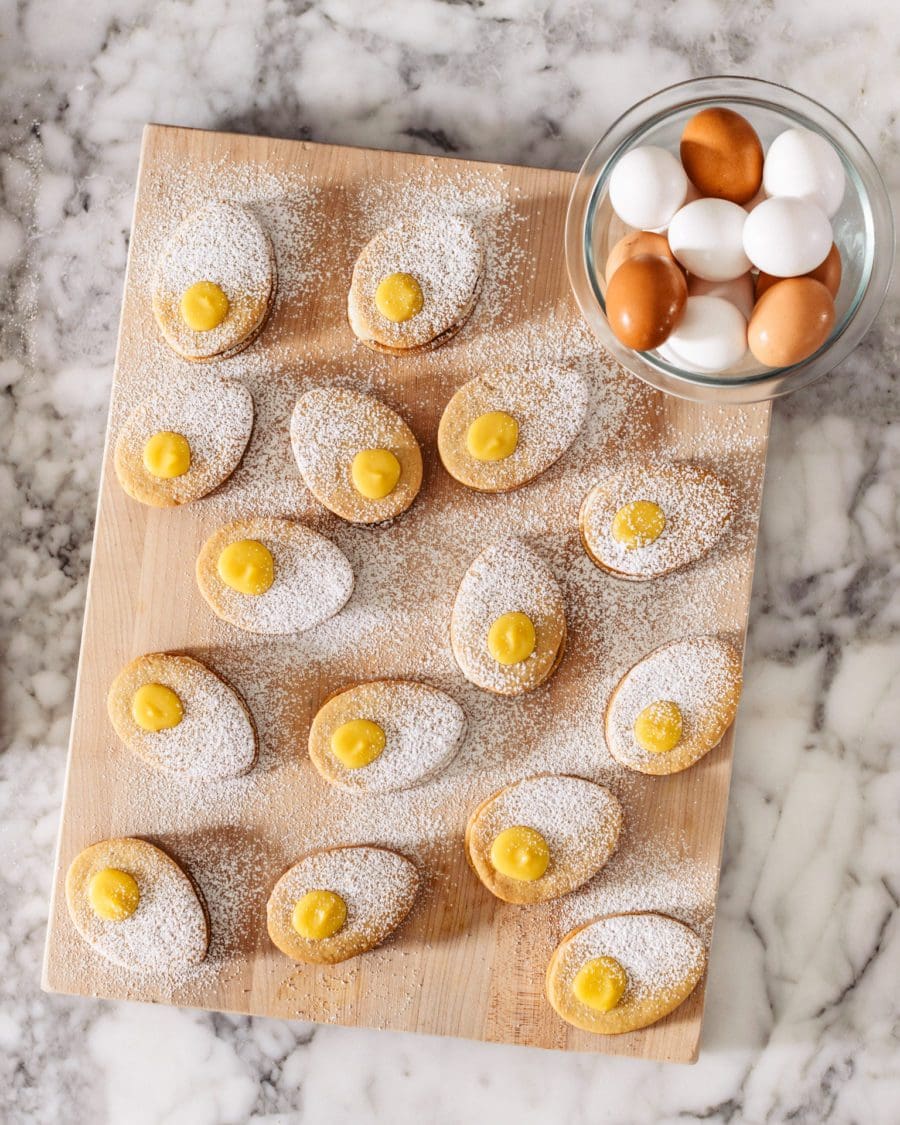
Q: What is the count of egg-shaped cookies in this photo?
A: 15